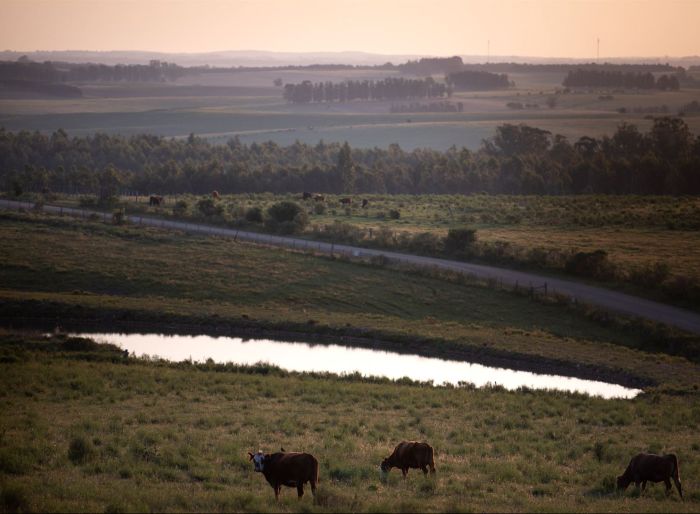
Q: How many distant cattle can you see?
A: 6